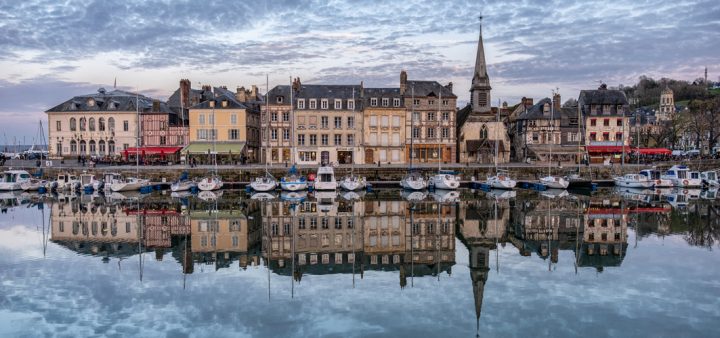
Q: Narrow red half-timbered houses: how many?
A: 1